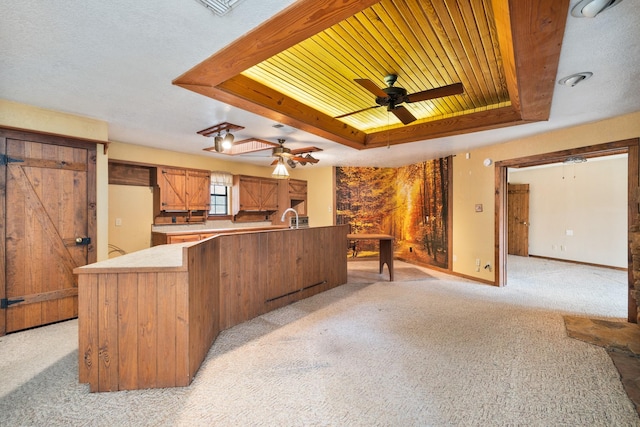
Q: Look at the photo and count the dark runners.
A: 0